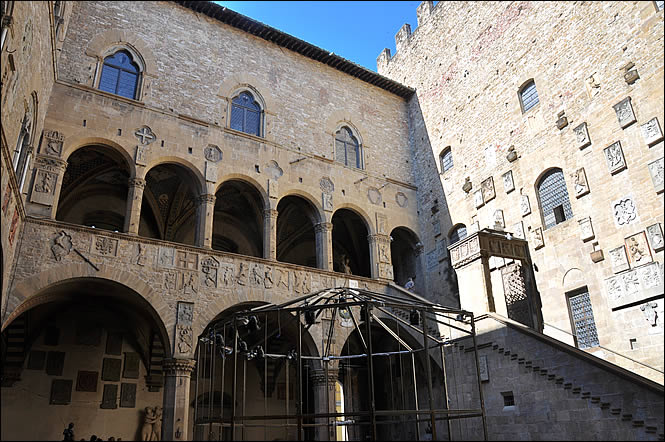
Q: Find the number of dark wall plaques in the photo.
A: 11